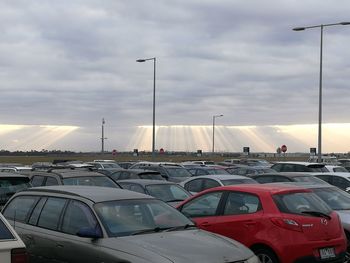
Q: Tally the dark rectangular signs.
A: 4